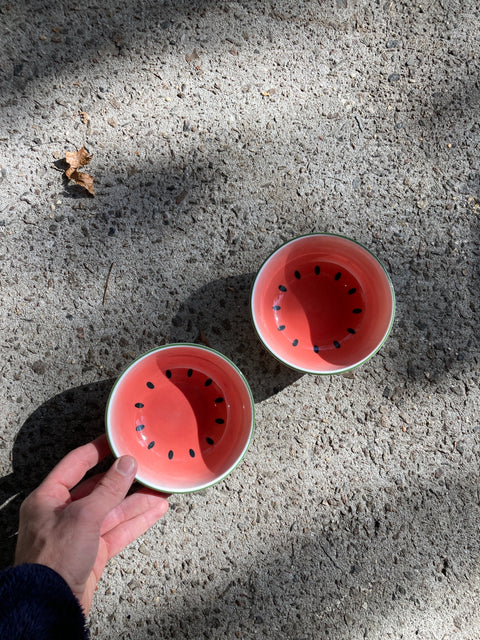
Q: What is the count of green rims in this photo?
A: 2